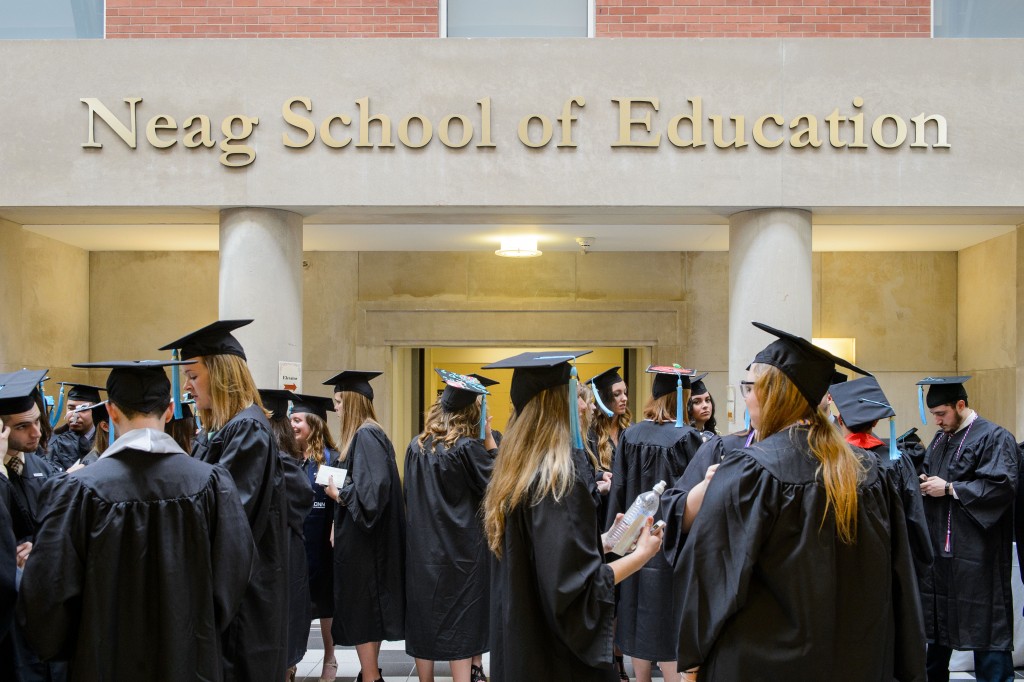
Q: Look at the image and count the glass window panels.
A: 3